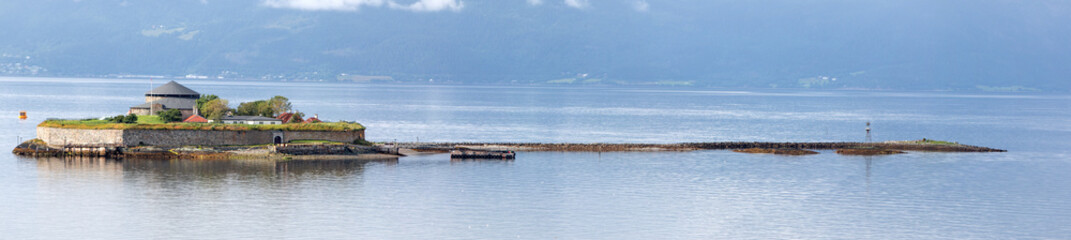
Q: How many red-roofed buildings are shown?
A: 3